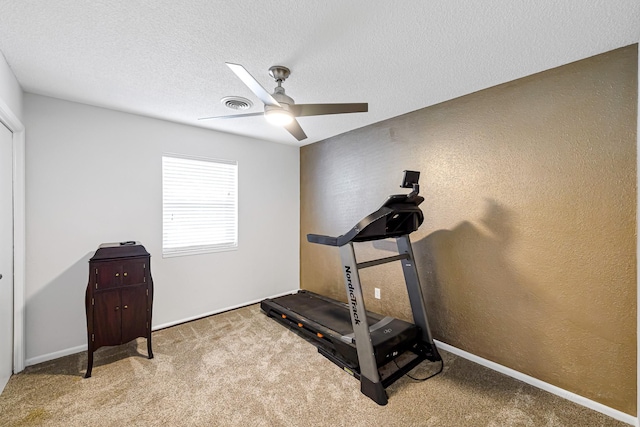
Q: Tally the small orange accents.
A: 3